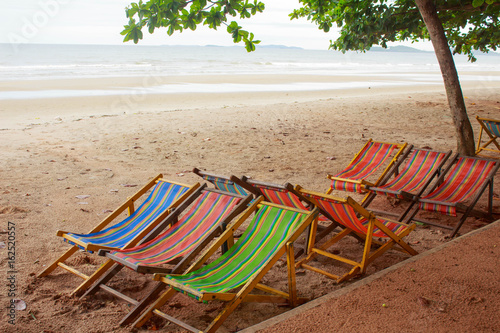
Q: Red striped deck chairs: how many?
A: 6